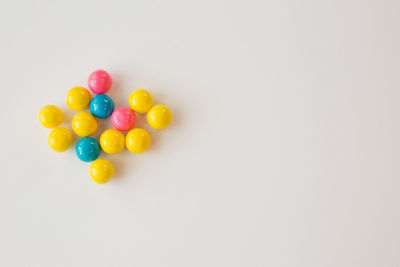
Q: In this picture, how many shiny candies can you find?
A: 13